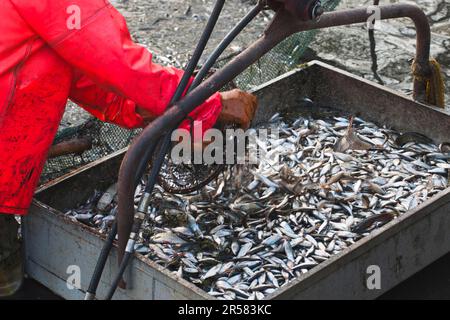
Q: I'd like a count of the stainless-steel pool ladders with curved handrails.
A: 0